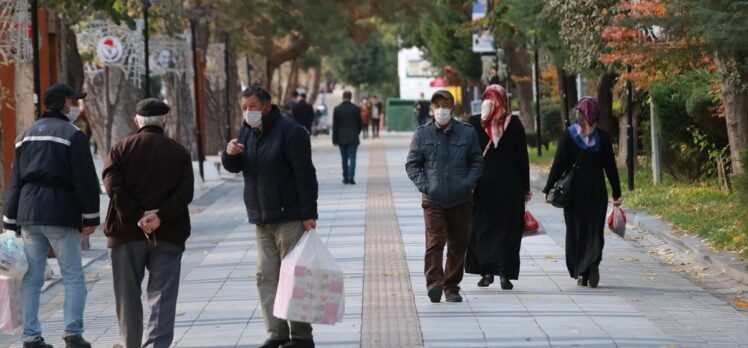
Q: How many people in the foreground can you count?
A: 6